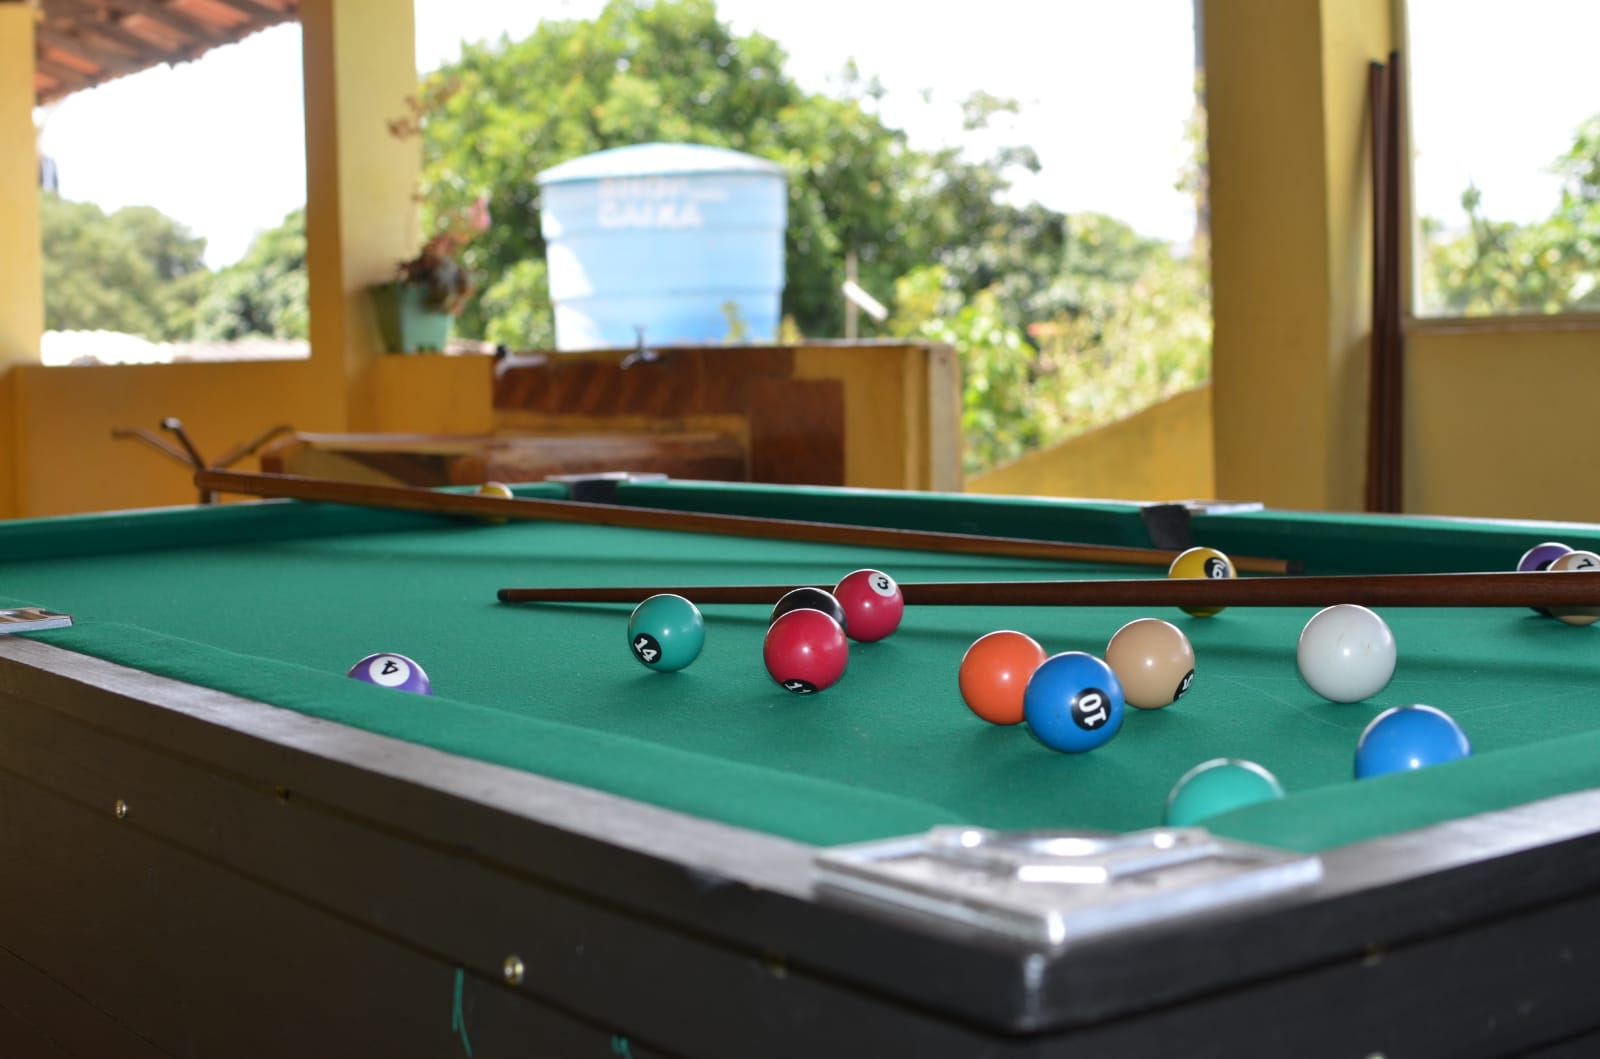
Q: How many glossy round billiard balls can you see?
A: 15